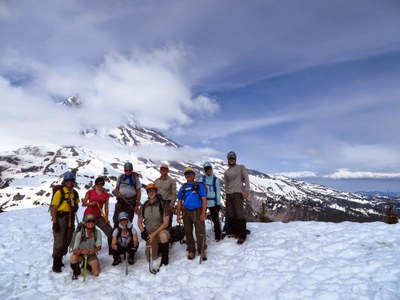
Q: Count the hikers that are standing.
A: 7